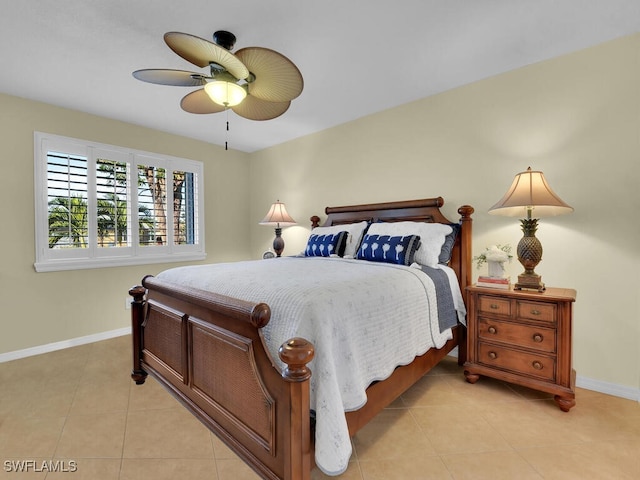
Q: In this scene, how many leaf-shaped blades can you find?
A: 5